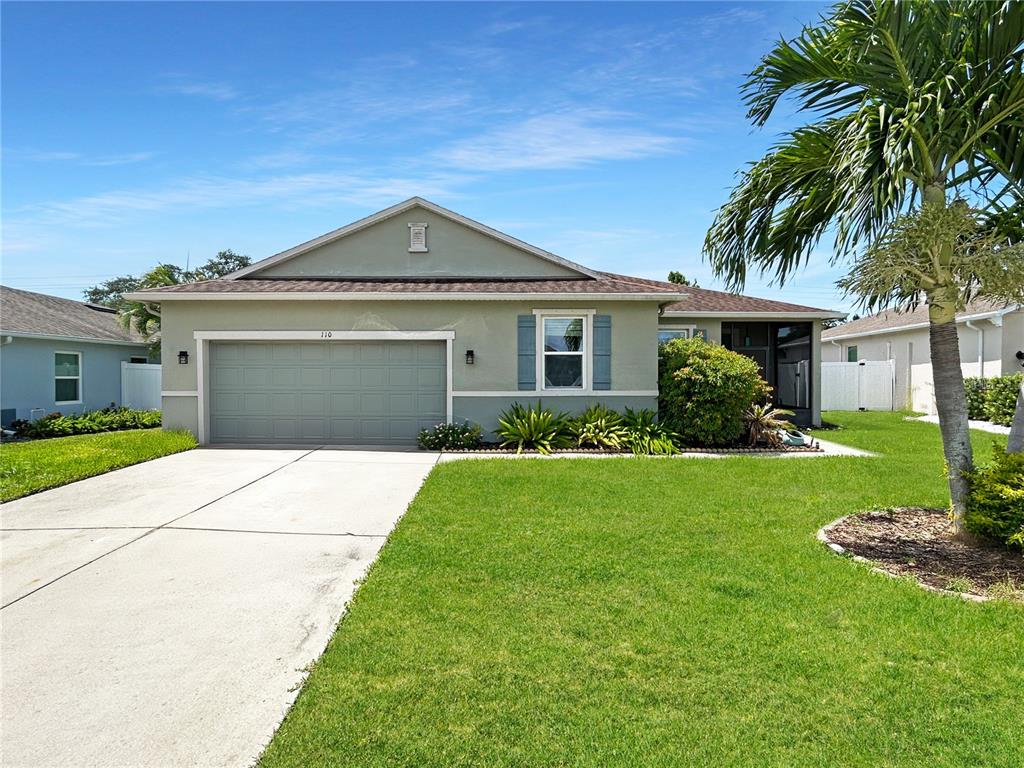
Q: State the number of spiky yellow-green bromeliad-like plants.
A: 3